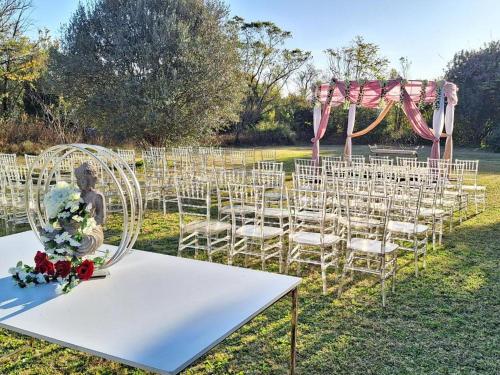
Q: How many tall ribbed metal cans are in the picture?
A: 0